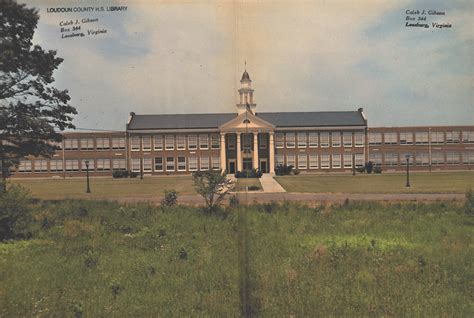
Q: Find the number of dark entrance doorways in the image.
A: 3